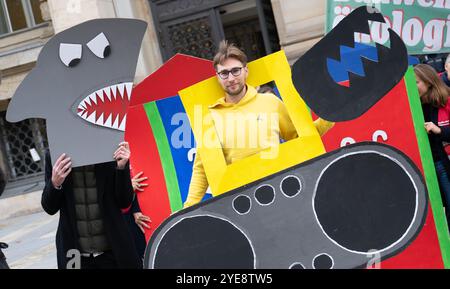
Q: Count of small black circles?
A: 5